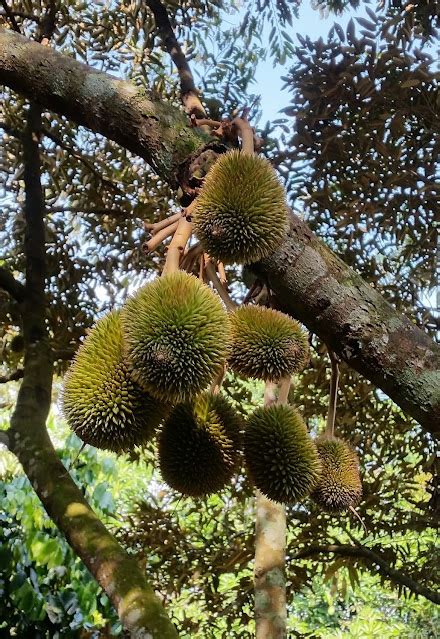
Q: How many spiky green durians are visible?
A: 7